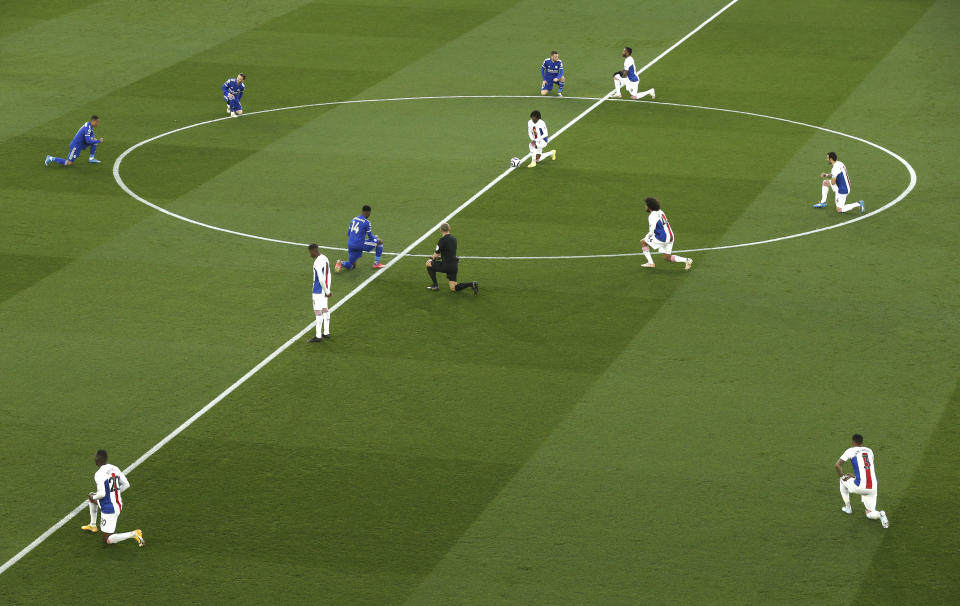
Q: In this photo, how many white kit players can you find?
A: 7